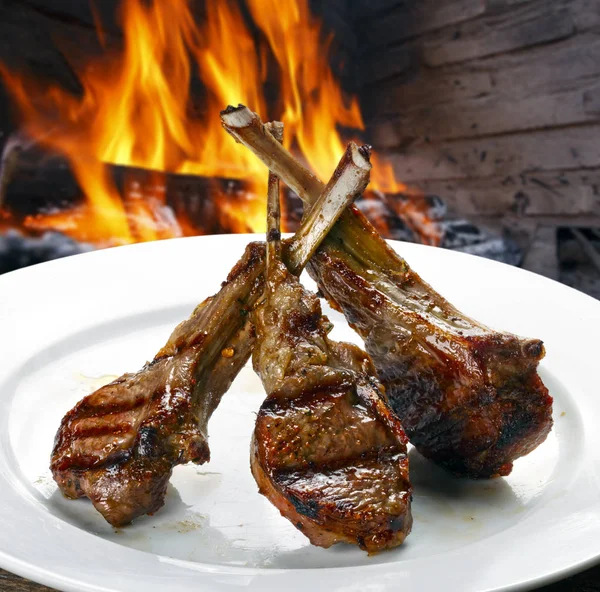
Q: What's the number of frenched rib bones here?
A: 3